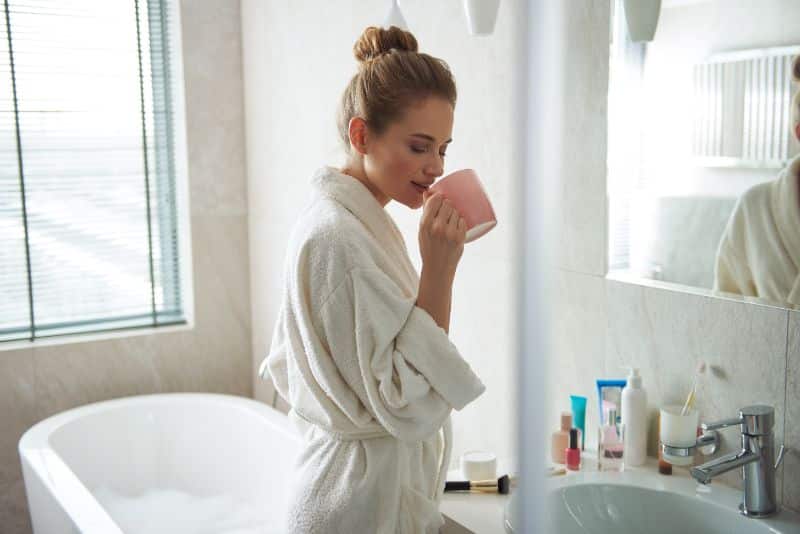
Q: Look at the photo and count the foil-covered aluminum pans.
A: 0